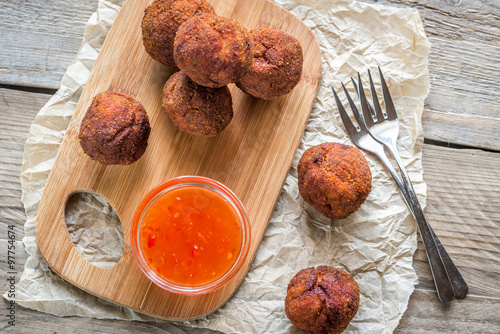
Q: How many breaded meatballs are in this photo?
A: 7